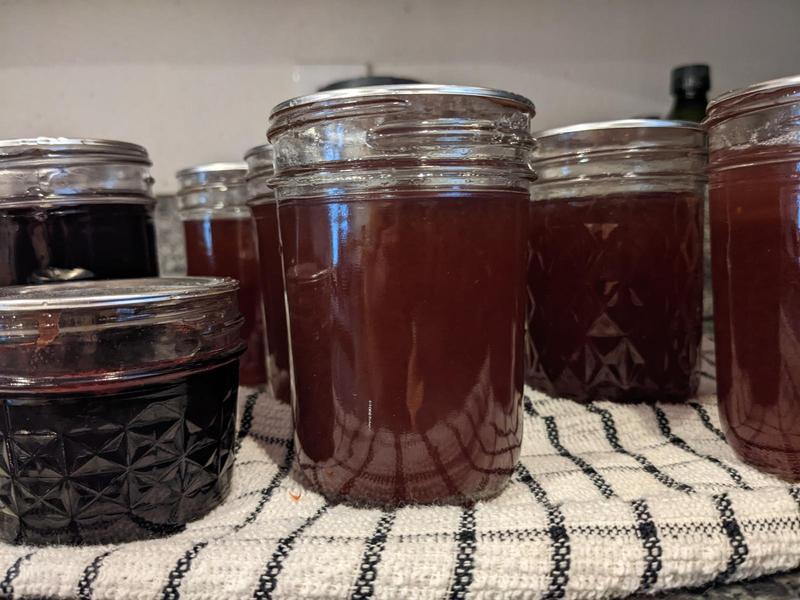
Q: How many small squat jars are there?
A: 1